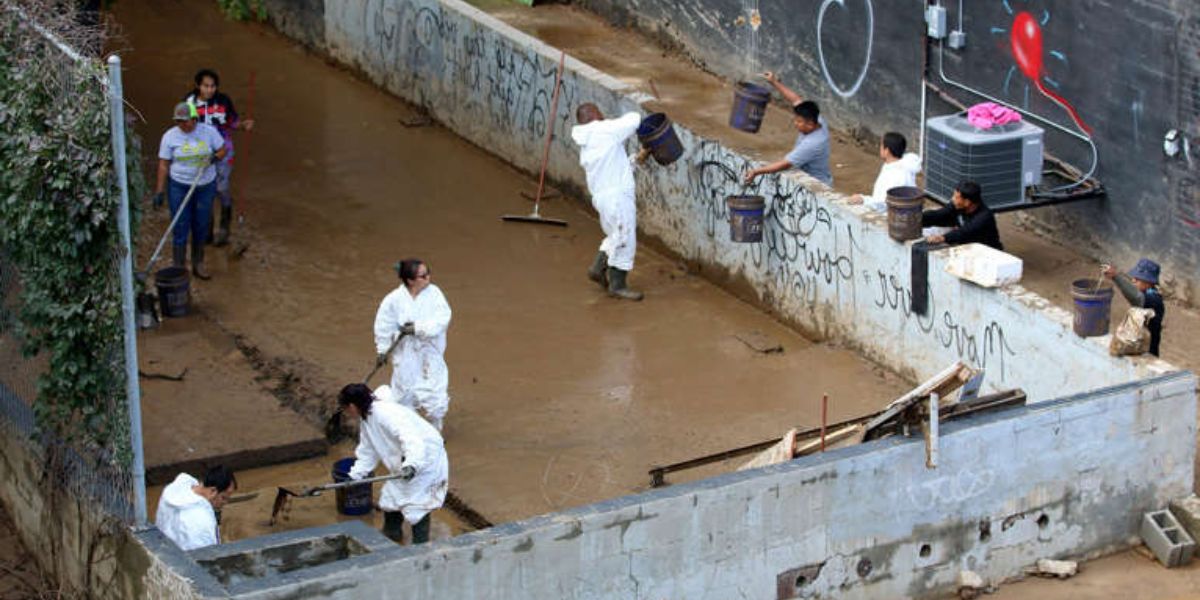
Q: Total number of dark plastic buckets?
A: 7